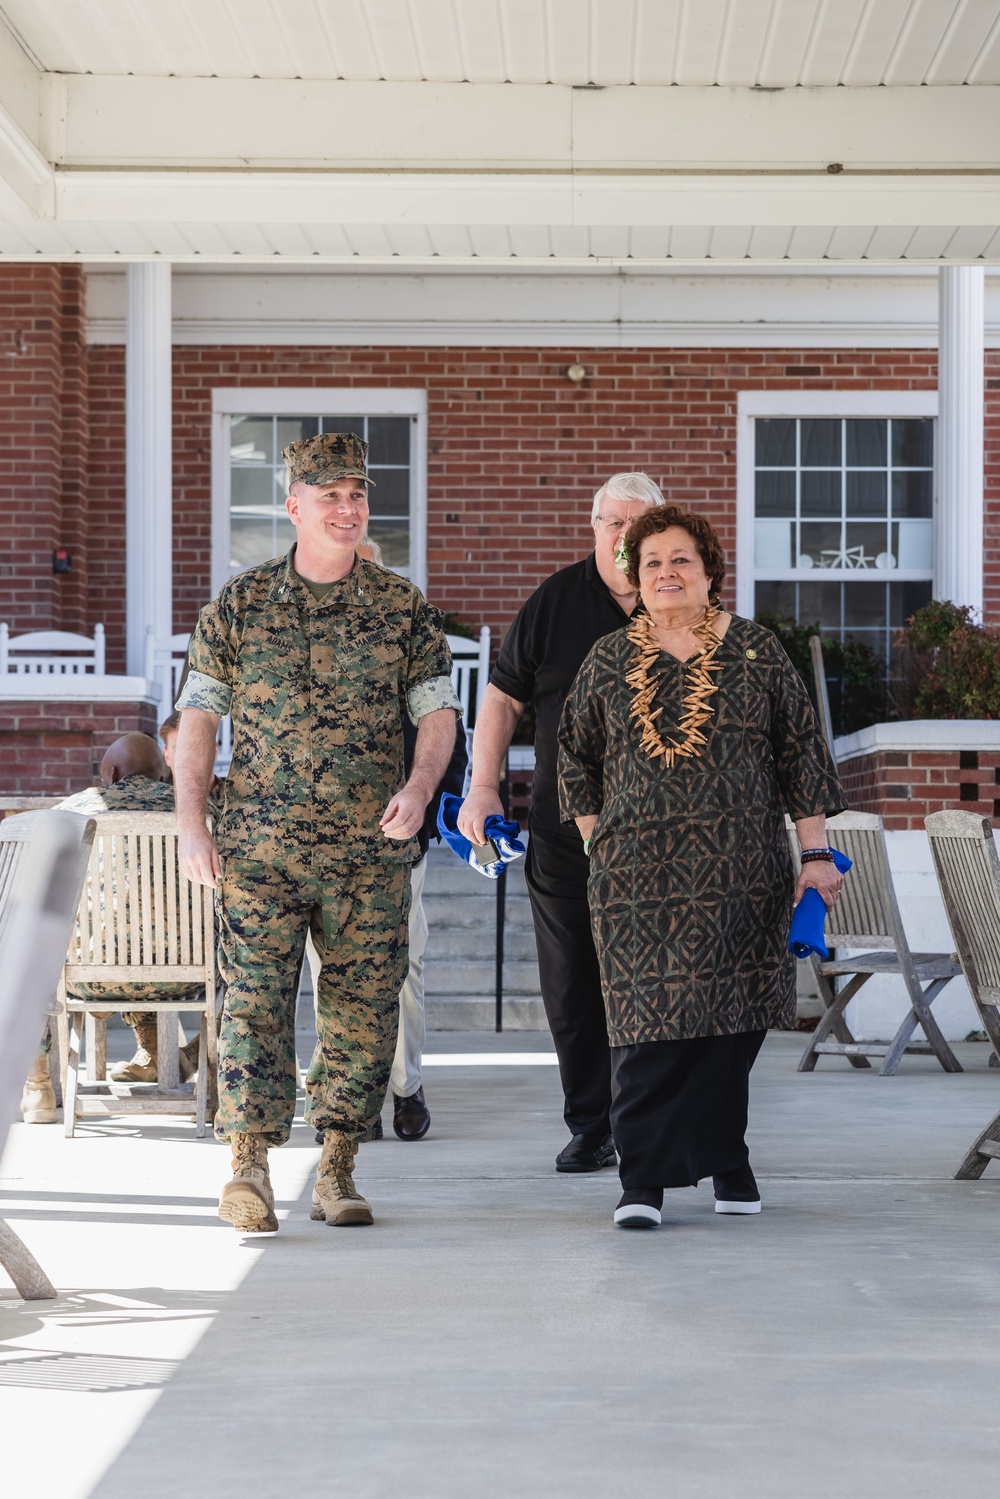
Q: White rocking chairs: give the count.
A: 3